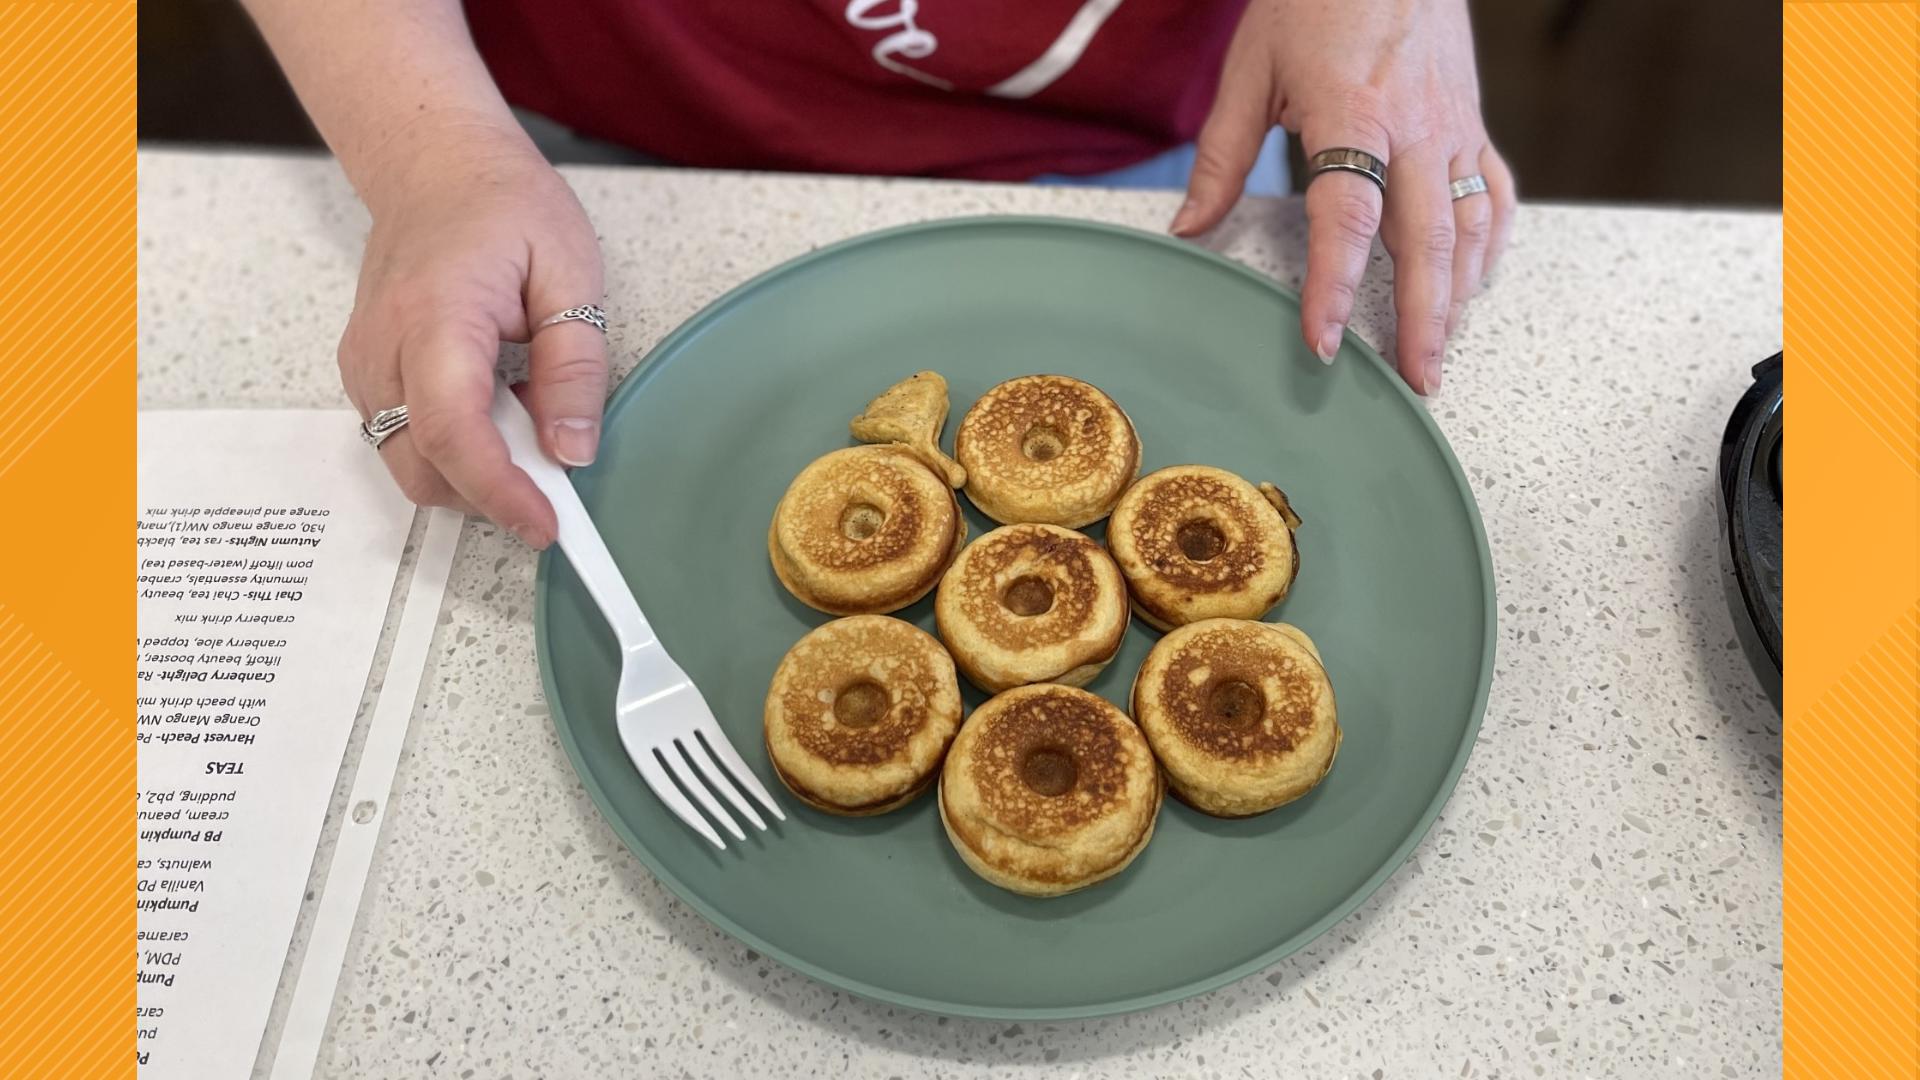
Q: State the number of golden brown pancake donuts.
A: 7